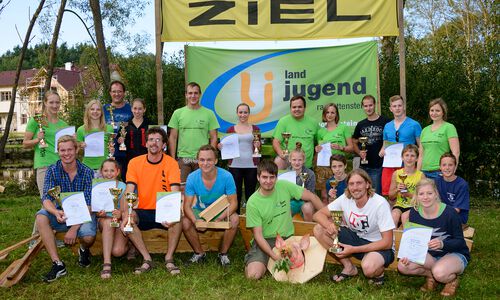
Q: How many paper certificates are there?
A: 11